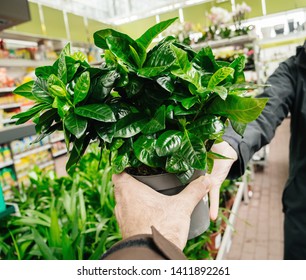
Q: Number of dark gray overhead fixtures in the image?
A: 1